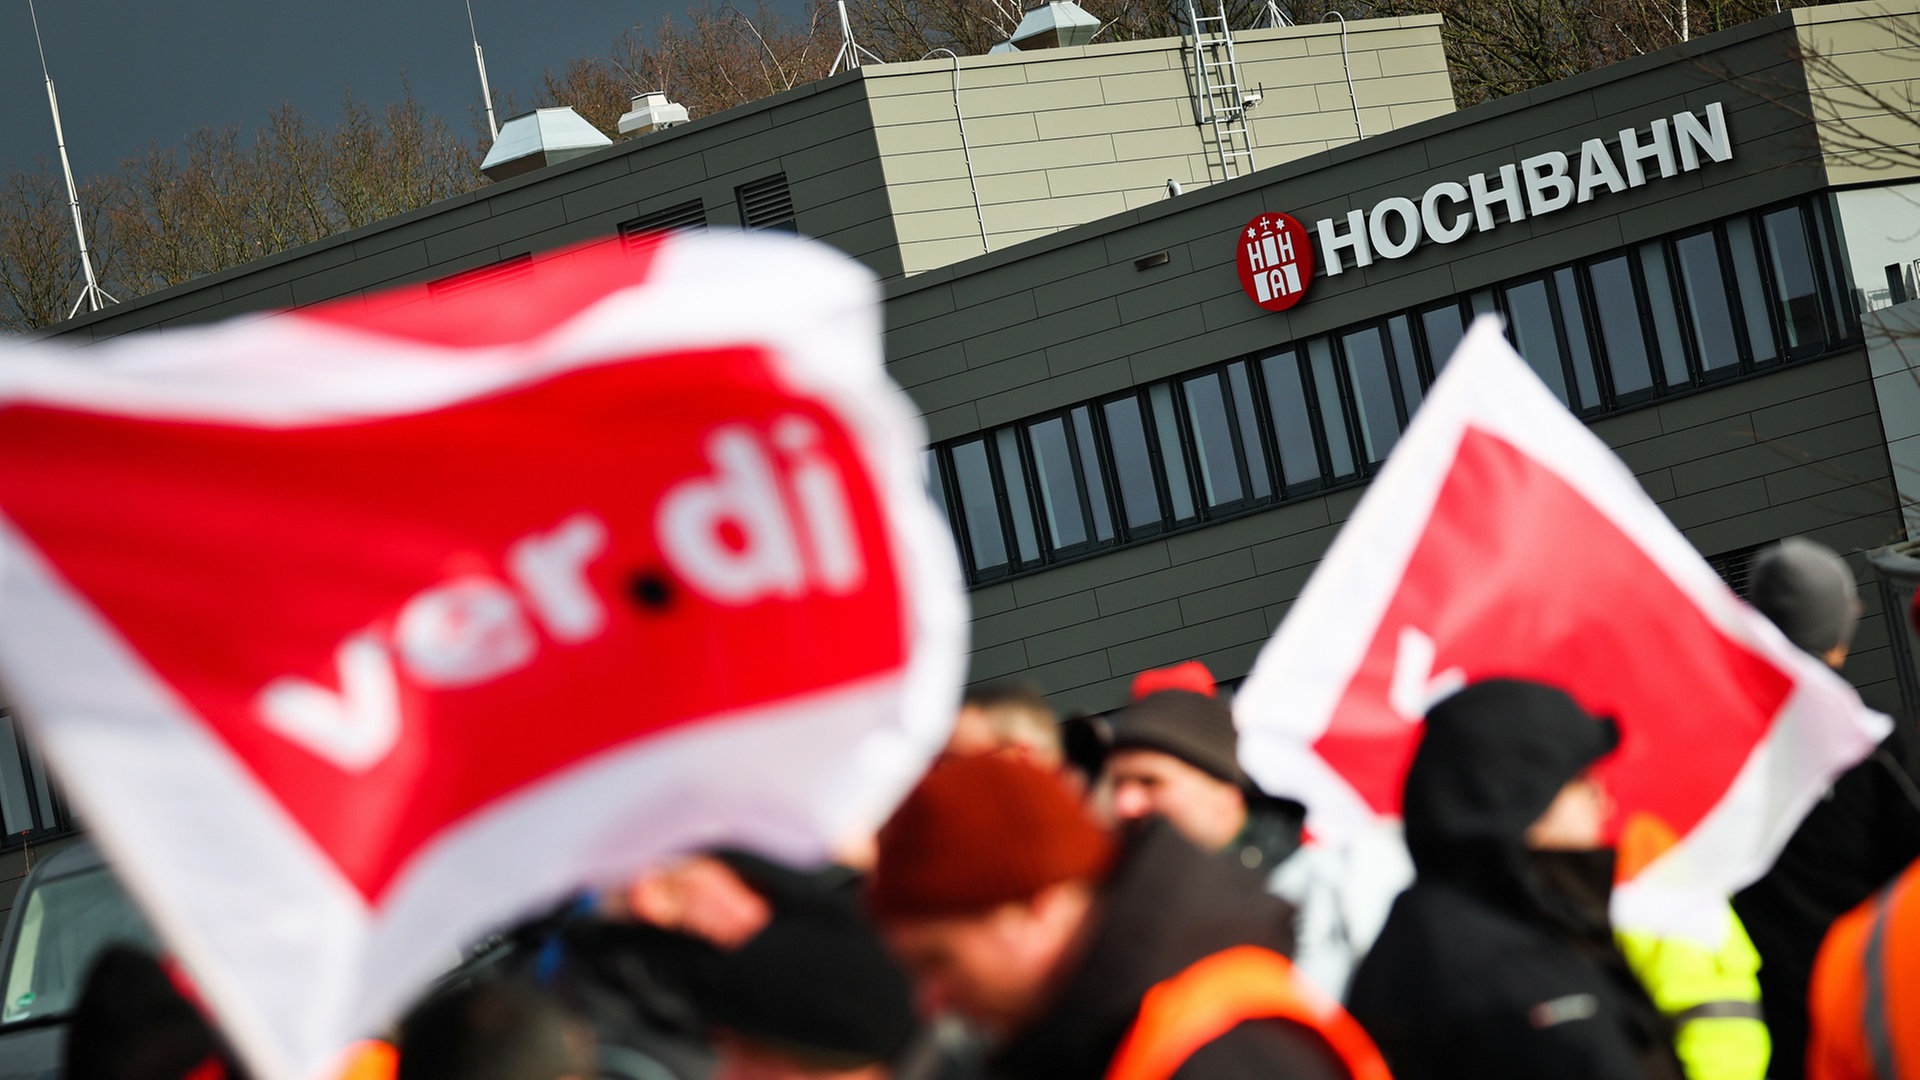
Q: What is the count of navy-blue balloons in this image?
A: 0